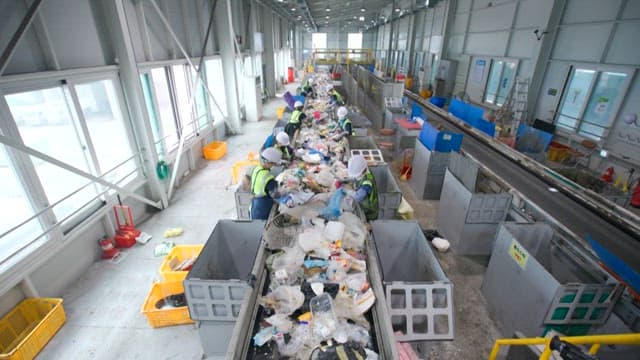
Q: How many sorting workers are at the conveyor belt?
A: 7